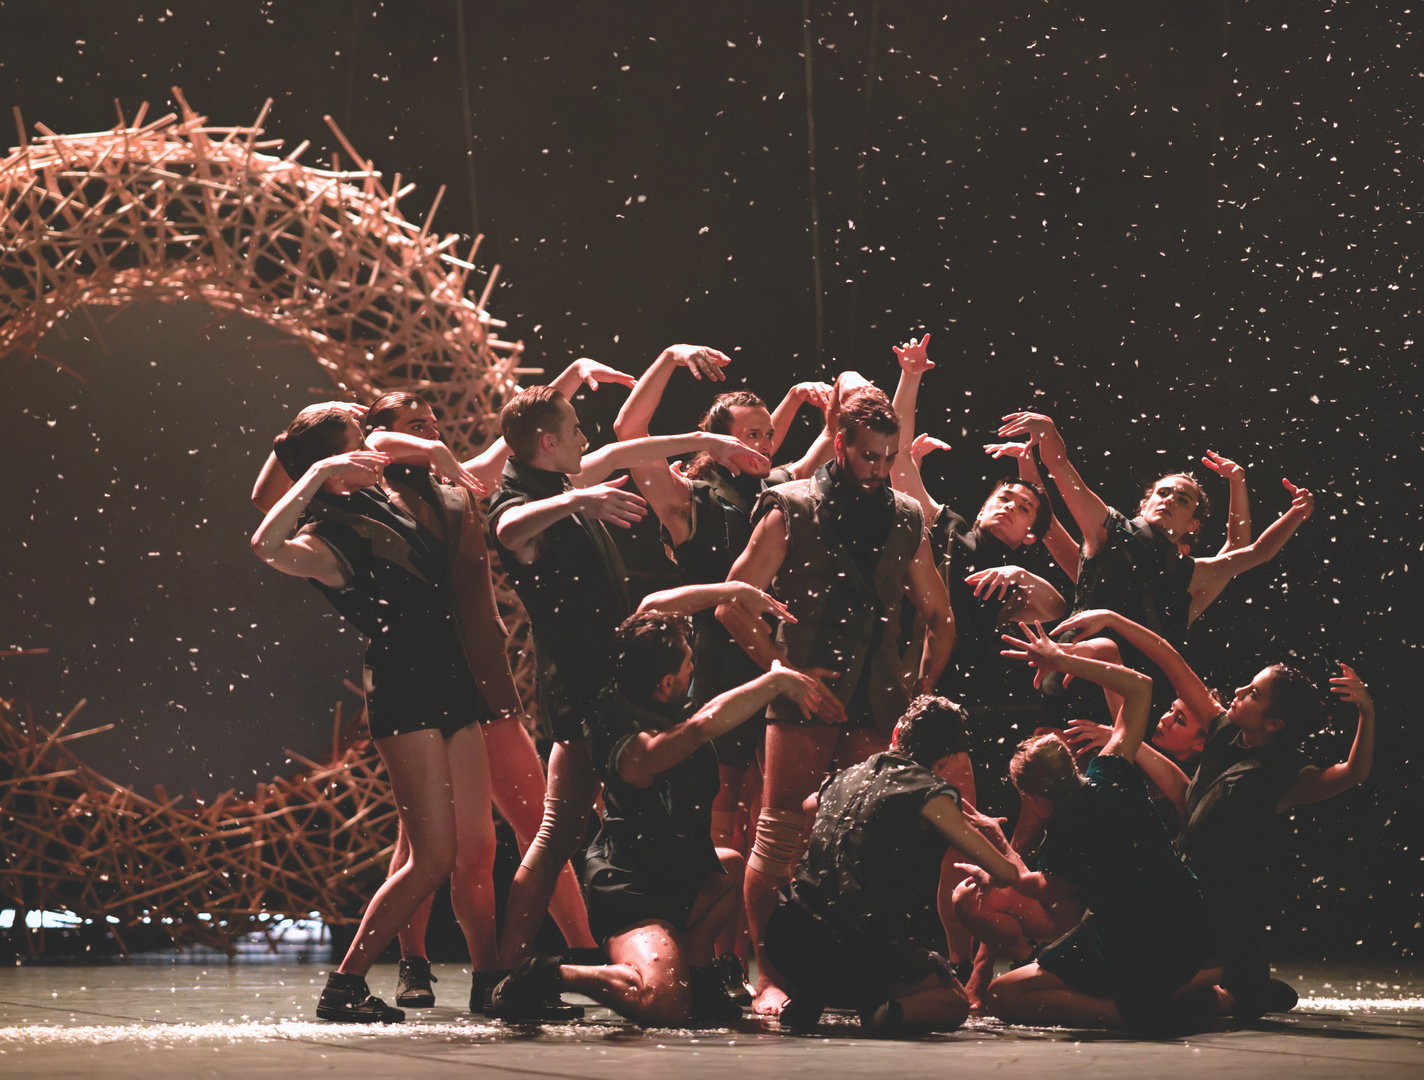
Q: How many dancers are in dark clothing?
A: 12